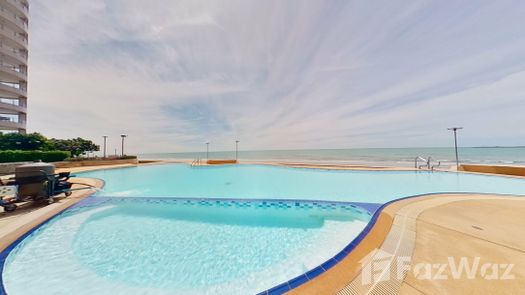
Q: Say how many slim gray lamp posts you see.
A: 5